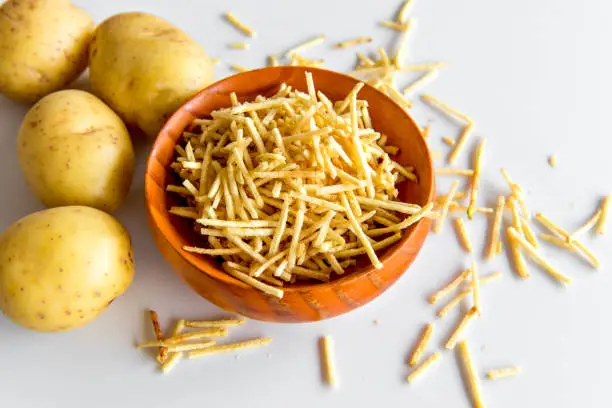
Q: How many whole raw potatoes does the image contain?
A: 4